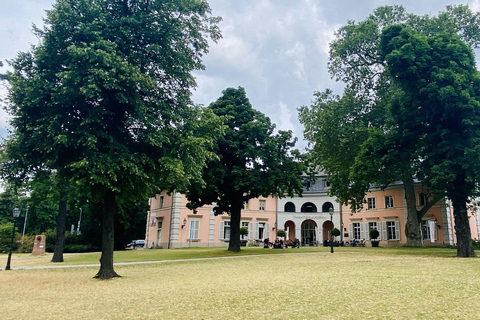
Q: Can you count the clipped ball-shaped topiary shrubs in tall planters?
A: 4